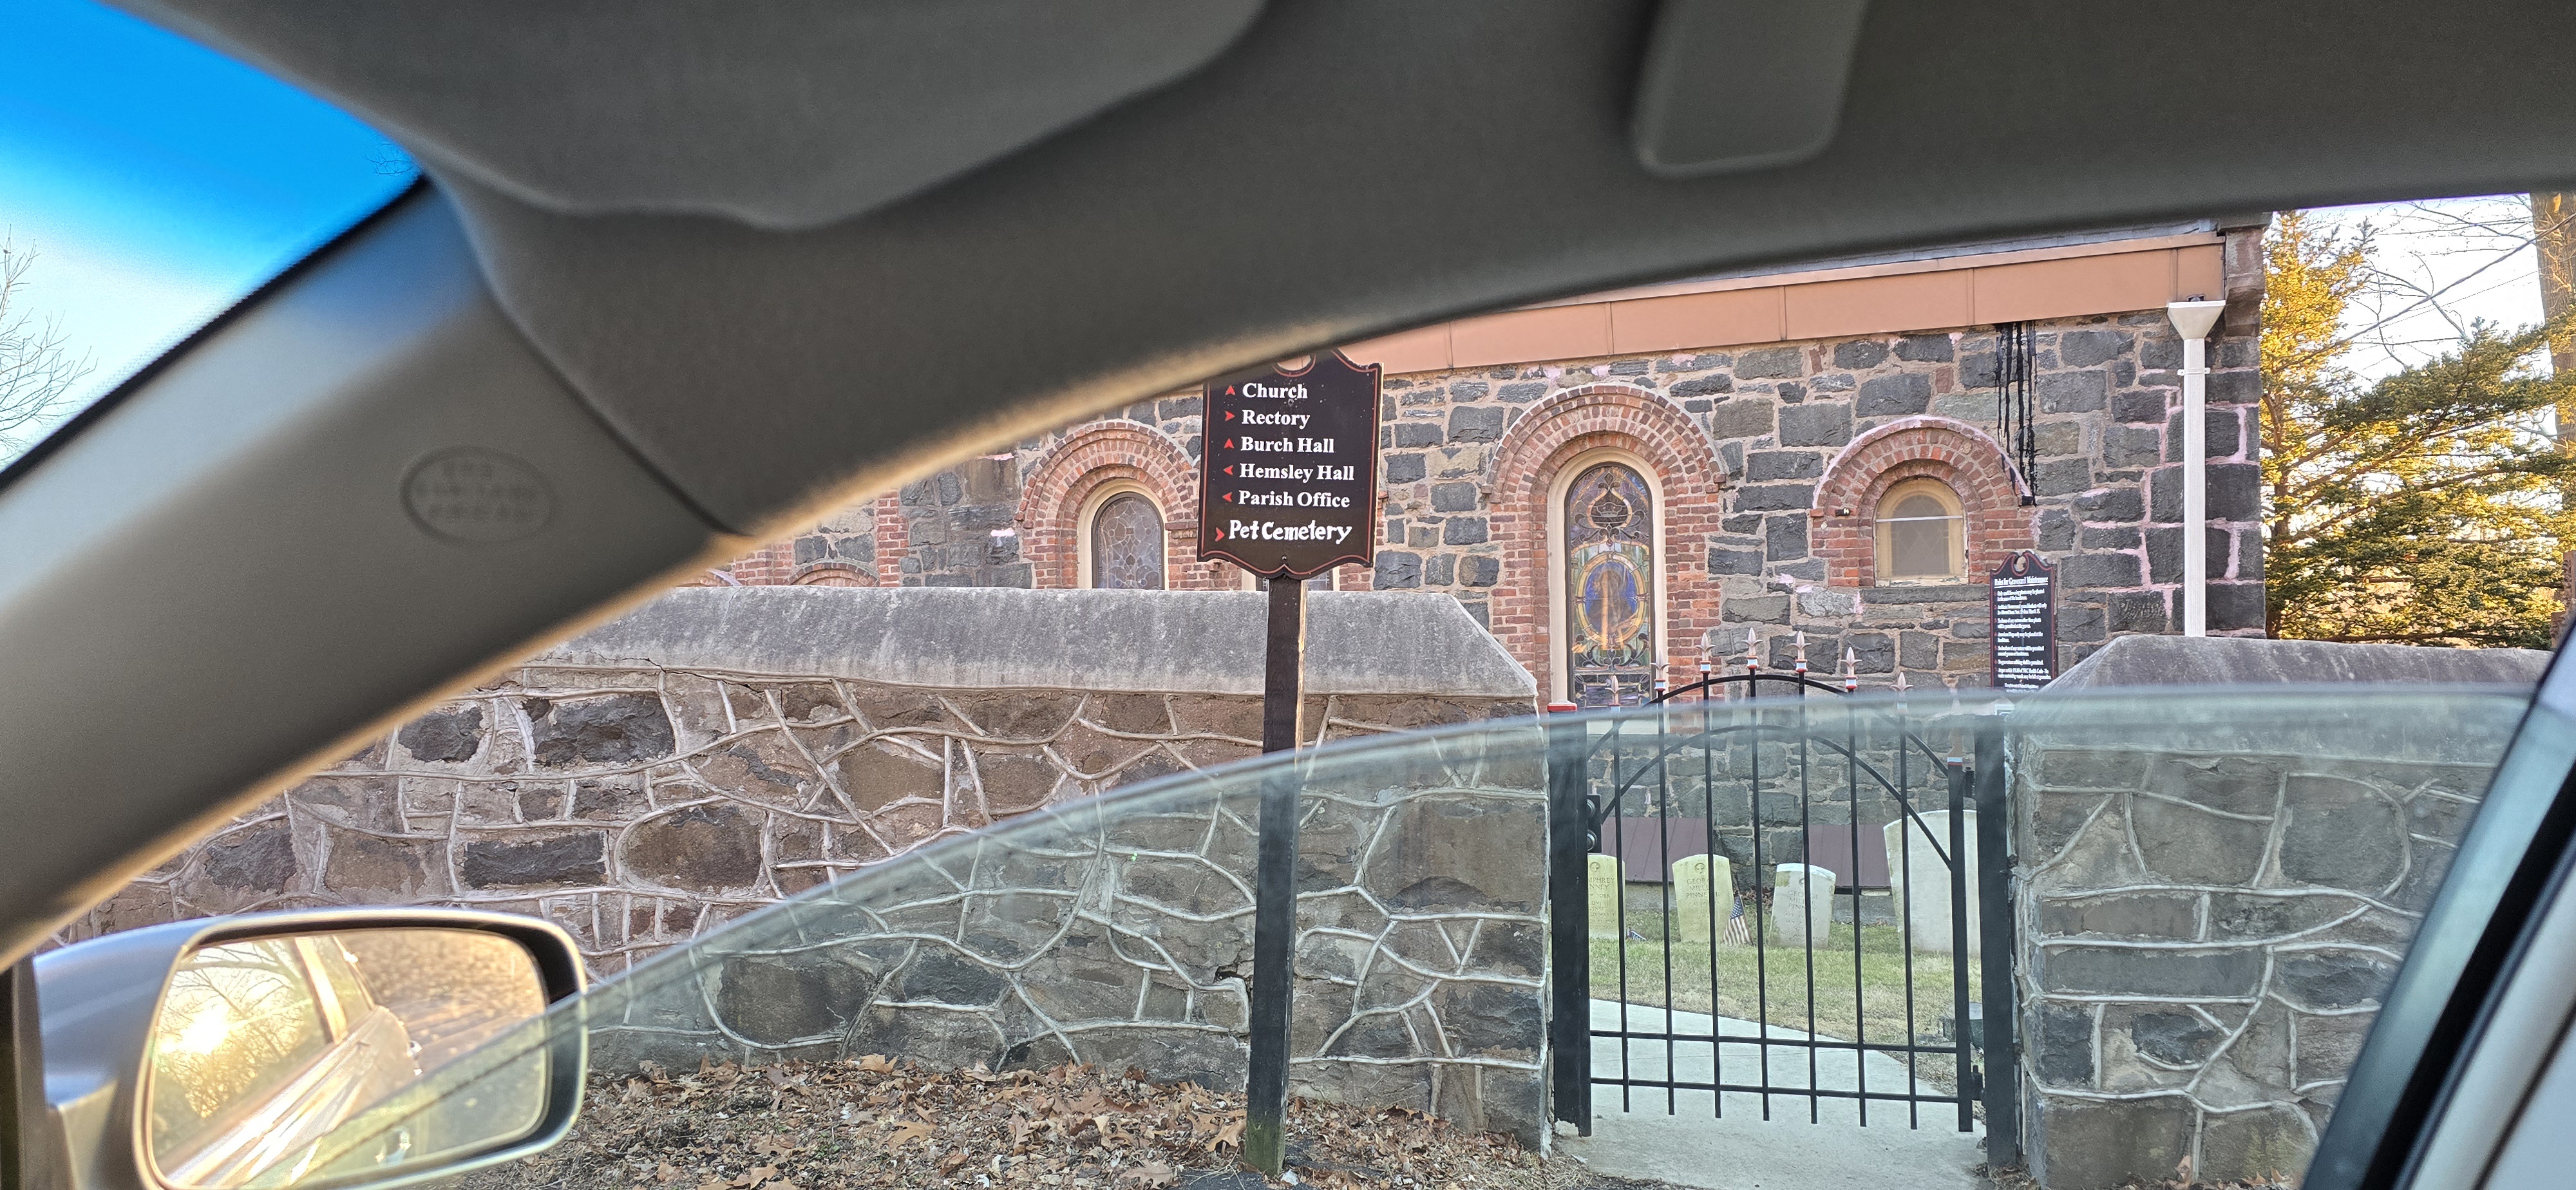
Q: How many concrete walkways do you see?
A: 1